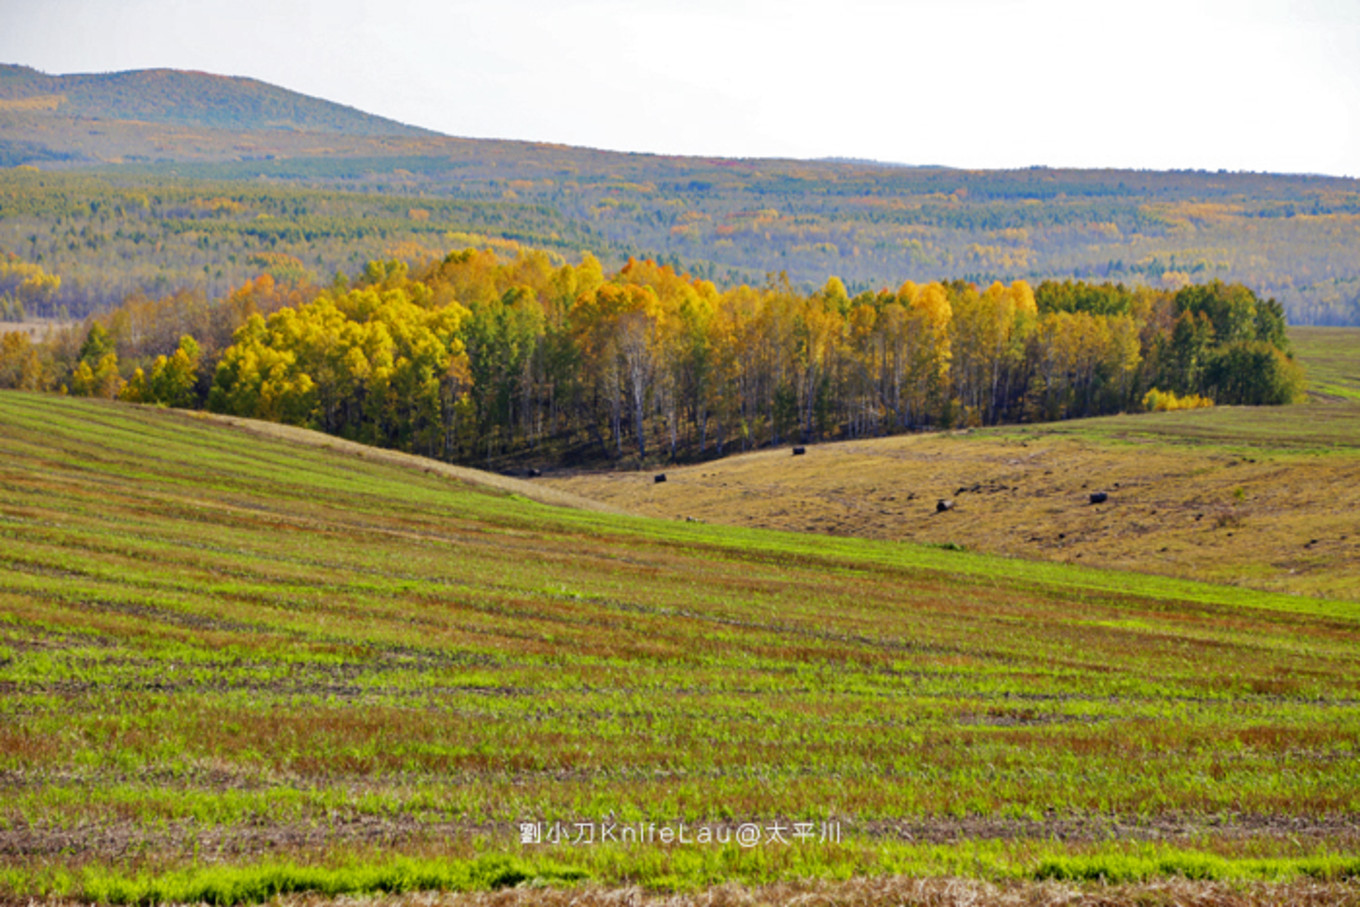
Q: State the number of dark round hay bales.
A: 5